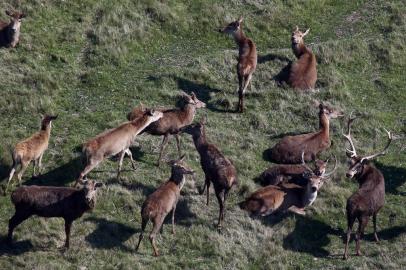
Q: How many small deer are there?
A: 1